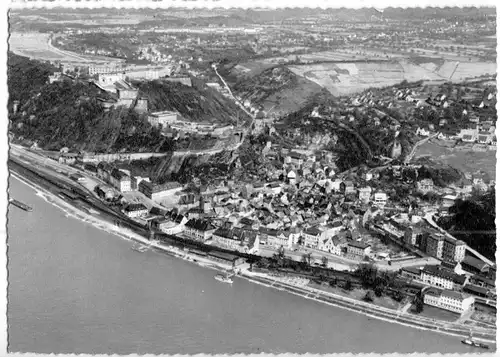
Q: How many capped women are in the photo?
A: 0